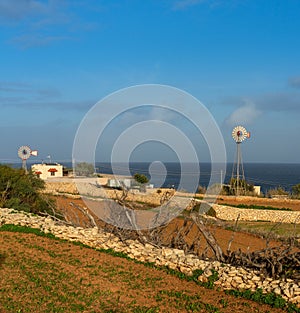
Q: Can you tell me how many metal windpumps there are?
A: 2